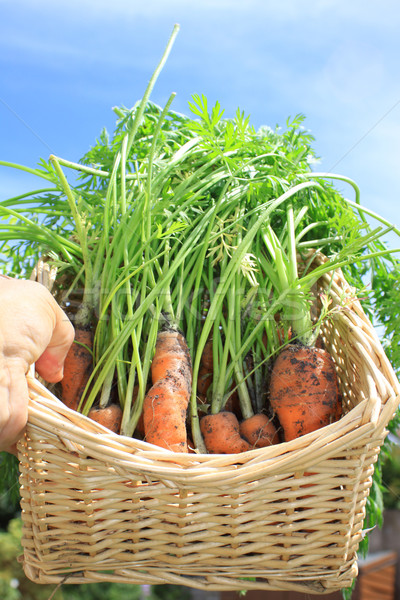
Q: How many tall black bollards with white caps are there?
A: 0